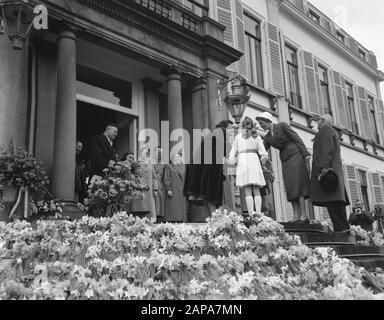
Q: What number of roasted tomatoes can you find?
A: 0